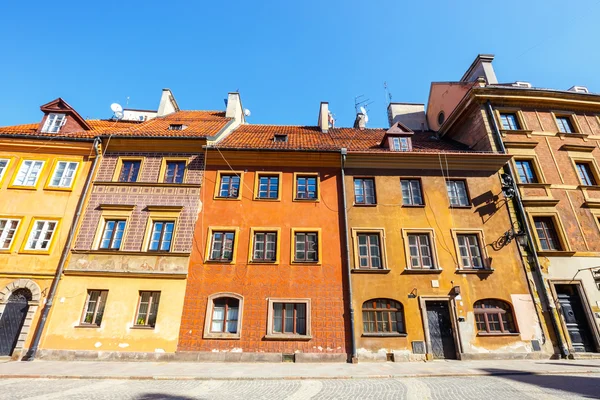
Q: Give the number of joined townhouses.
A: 5